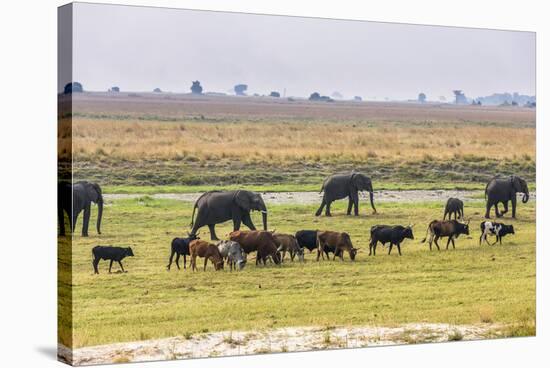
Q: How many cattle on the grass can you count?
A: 11